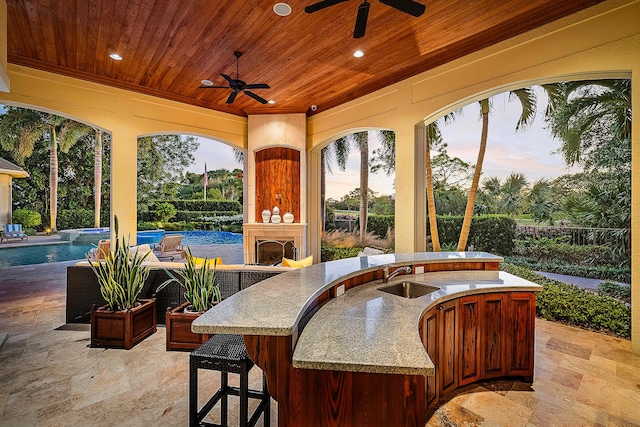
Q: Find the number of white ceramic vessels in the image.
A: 3